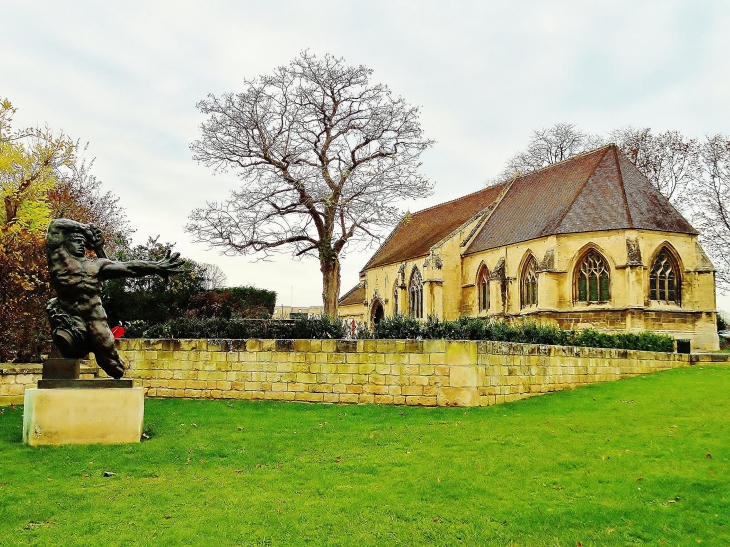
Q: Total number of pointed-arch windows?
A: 6